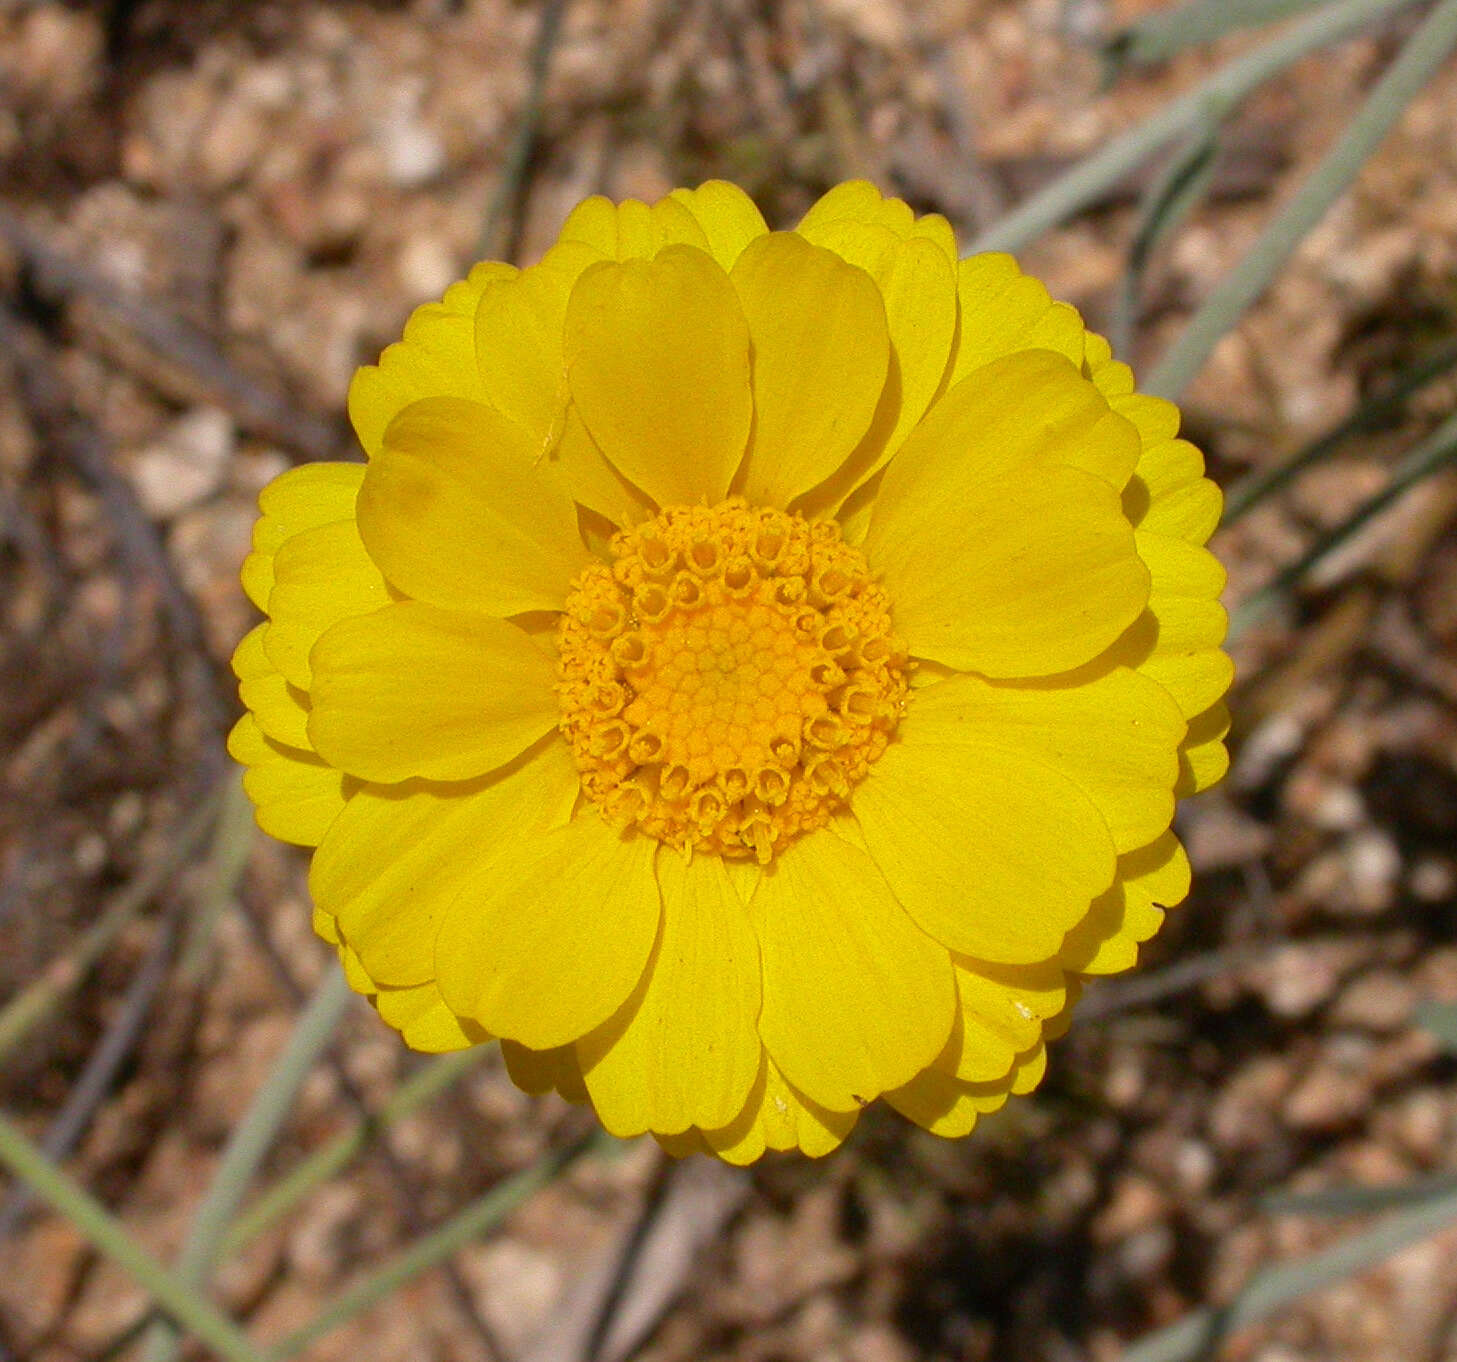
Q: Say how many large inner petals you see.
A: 12